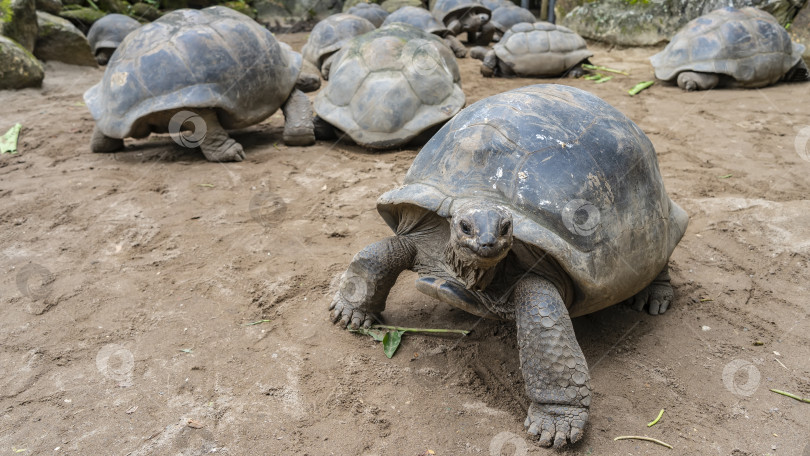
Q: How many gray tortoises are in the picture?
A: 12